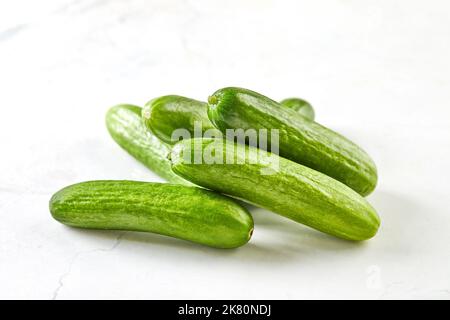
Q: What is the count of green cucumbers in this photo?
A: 6